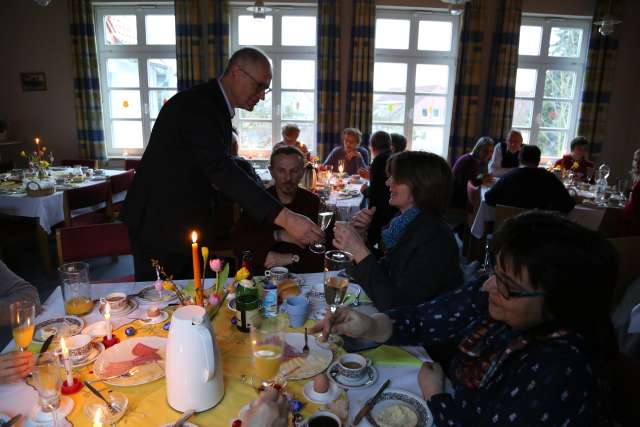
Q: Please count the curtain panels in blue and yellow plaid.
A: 8